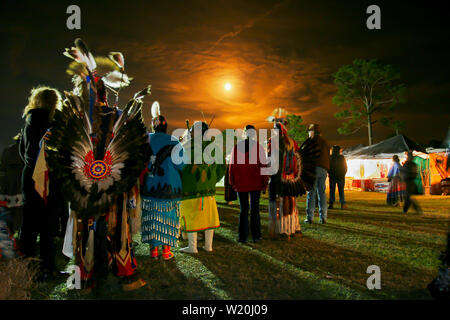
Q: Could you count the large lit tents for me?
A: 1